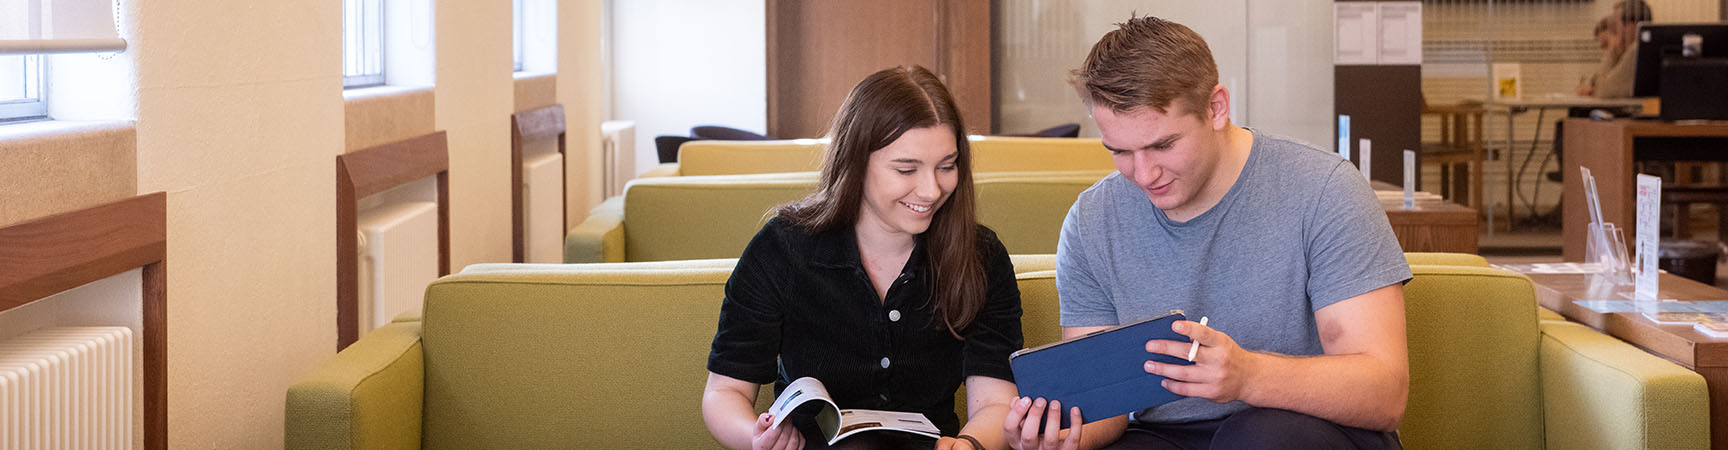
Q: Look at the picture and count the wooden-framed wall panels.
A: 3